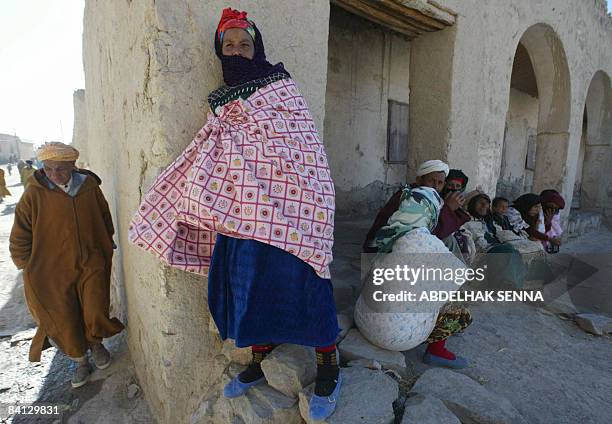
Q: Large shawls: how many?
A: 2